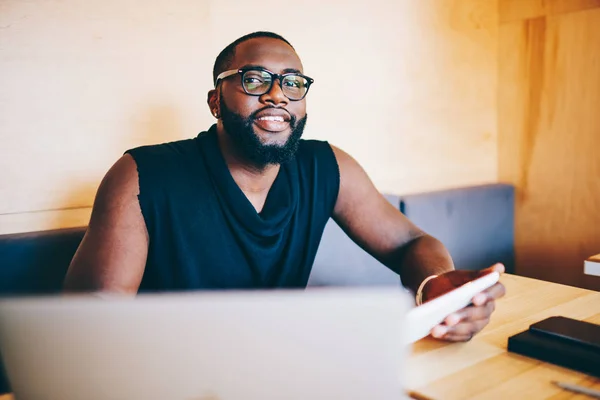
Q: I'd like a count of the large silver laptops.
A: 1